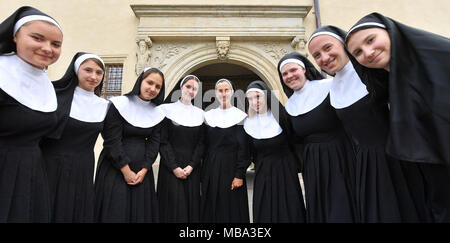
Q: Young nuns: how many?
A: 9